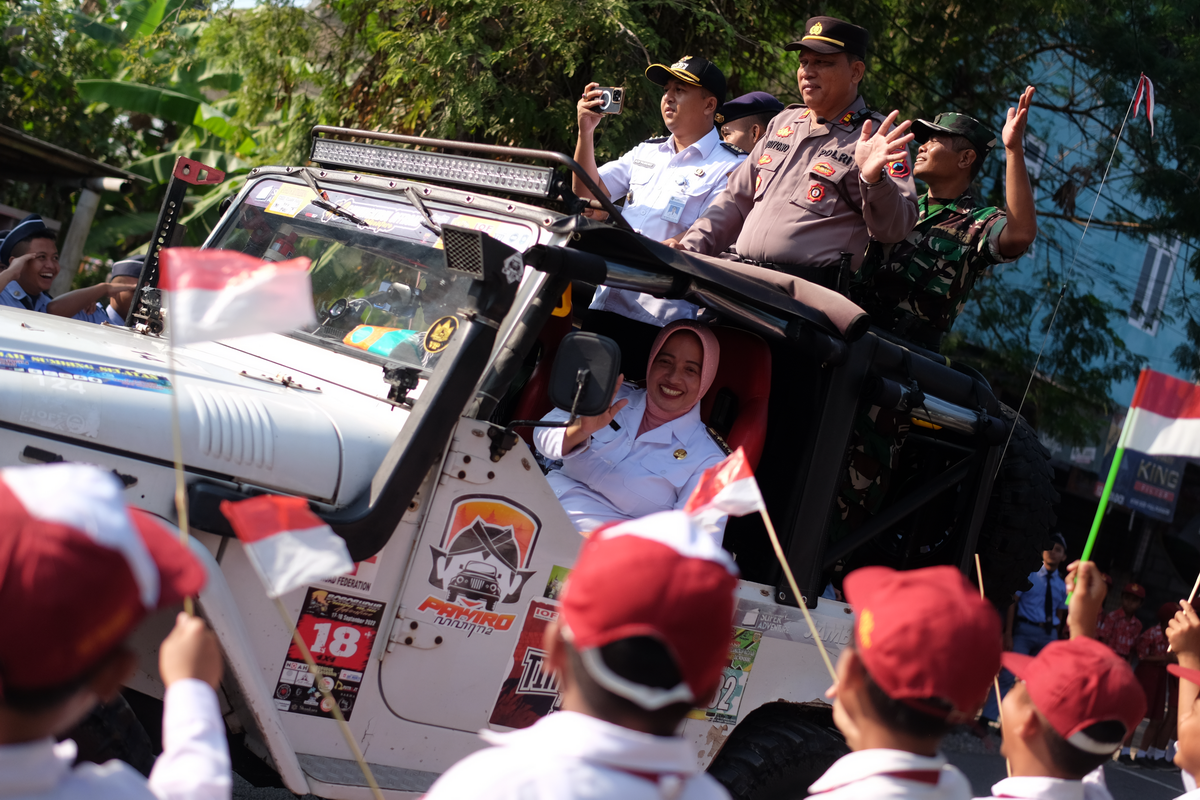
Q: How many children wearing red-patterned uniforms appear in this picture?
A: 3